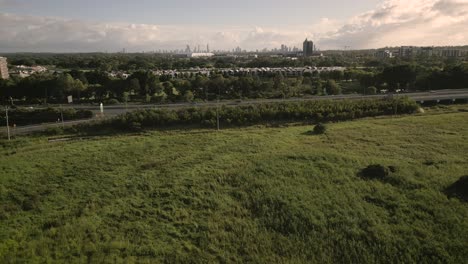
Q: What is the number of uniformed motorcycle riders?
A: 0